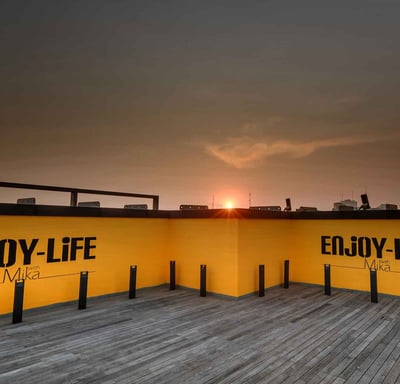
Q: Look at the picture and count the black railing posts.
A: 9